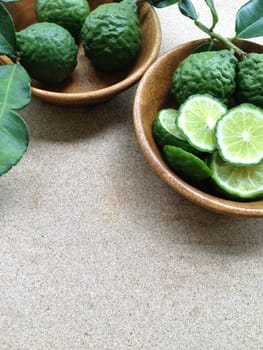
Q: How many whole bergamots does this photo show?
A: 5